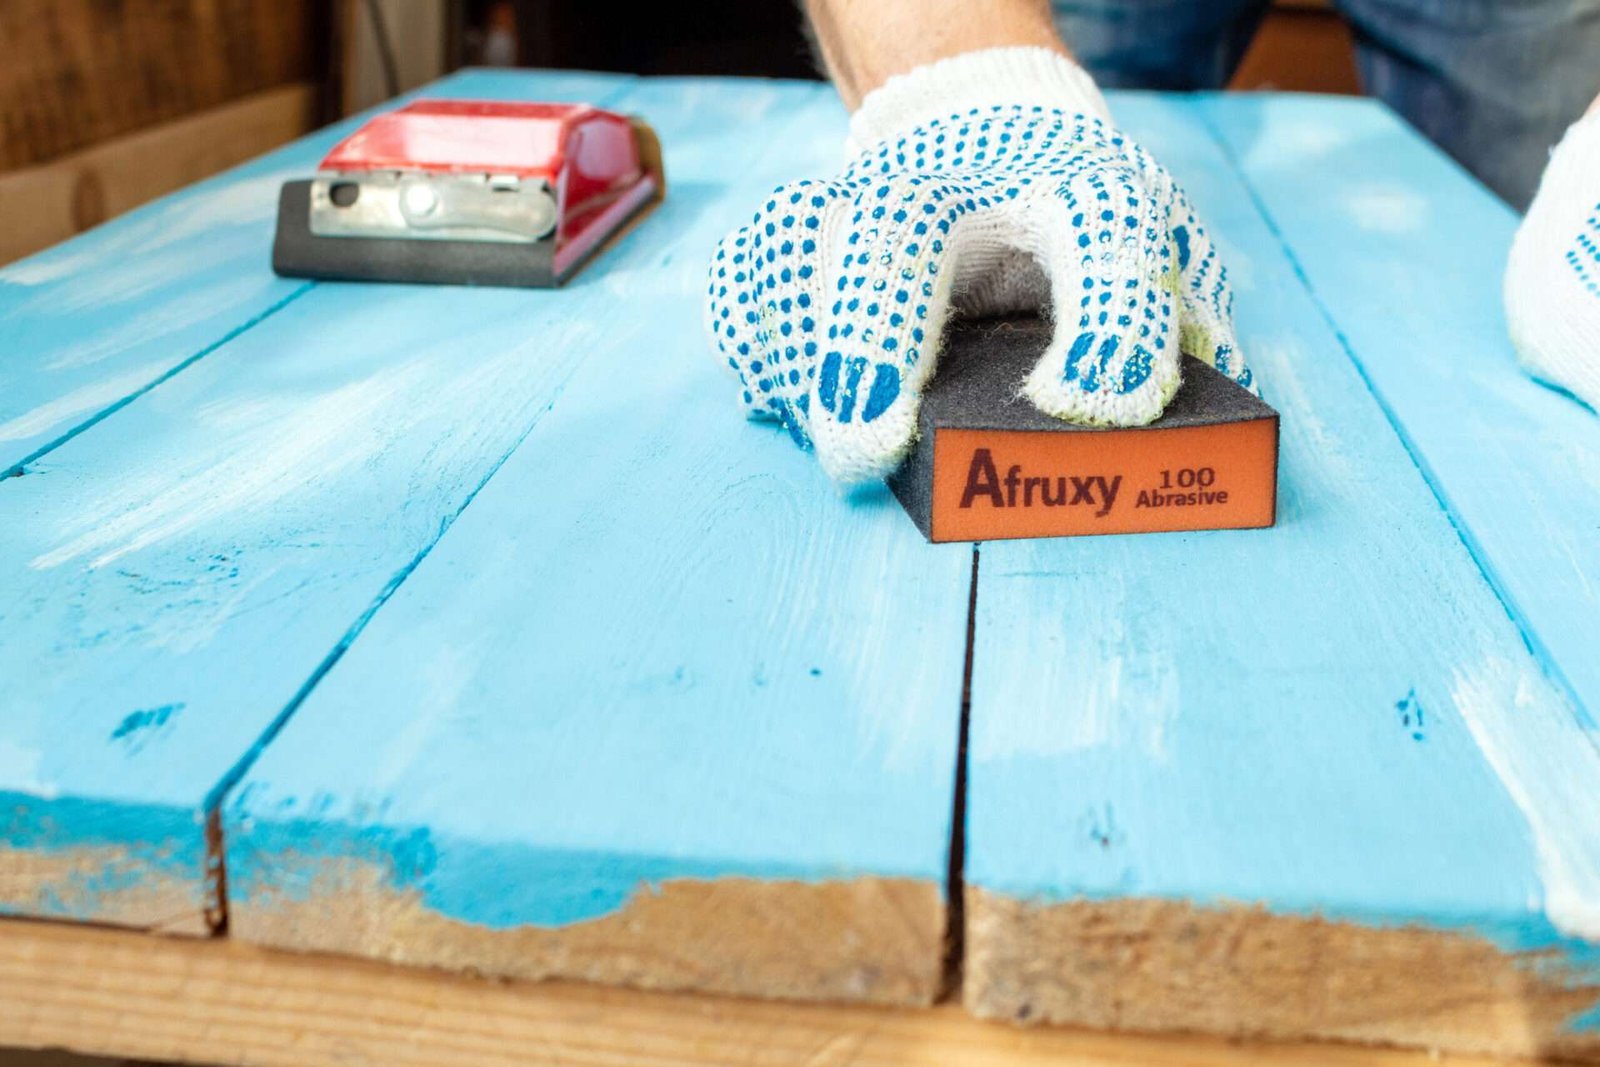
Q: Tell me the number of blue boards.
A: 5